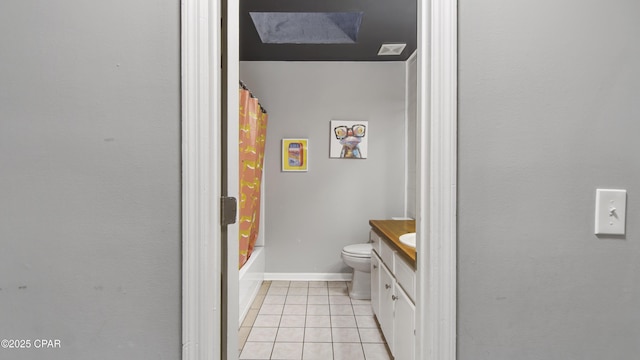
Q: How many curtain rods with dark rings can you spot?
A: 1